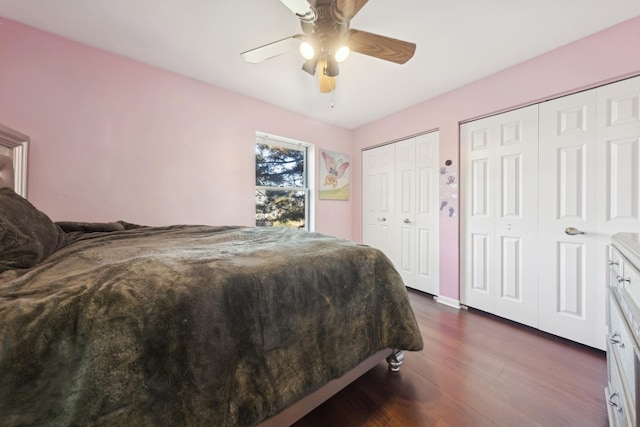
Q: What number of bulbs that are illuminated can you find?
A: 2